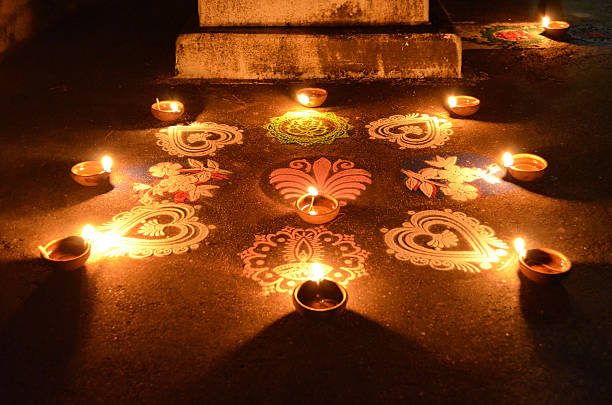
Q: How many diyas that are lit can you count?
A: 10